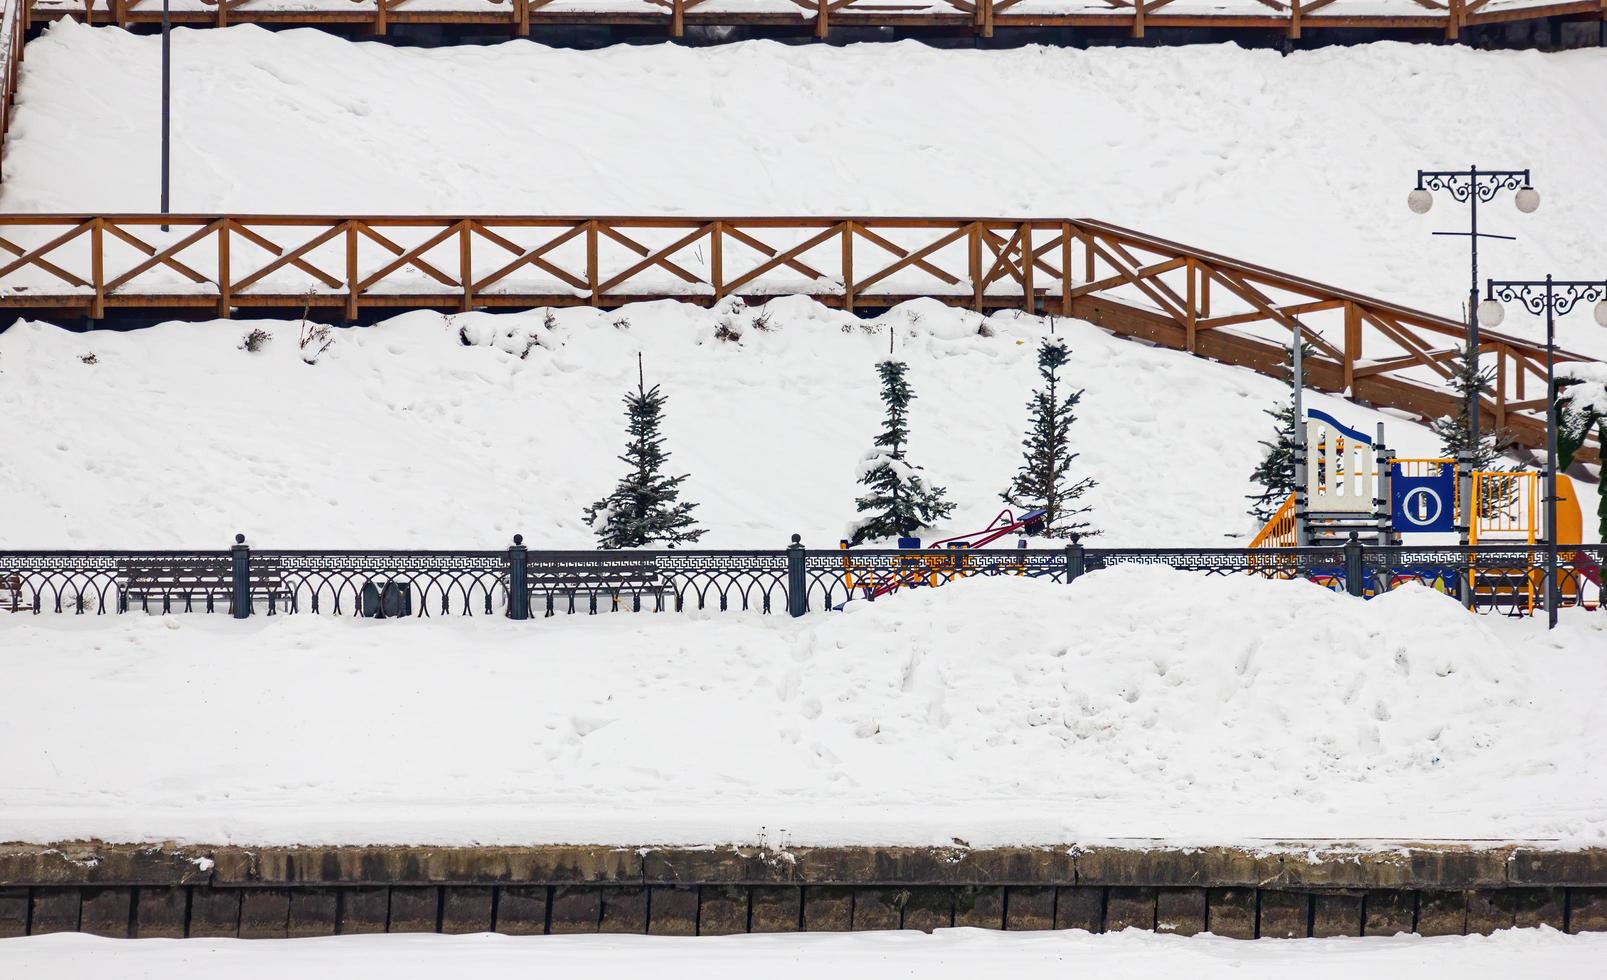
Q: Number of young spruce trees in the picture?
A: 5